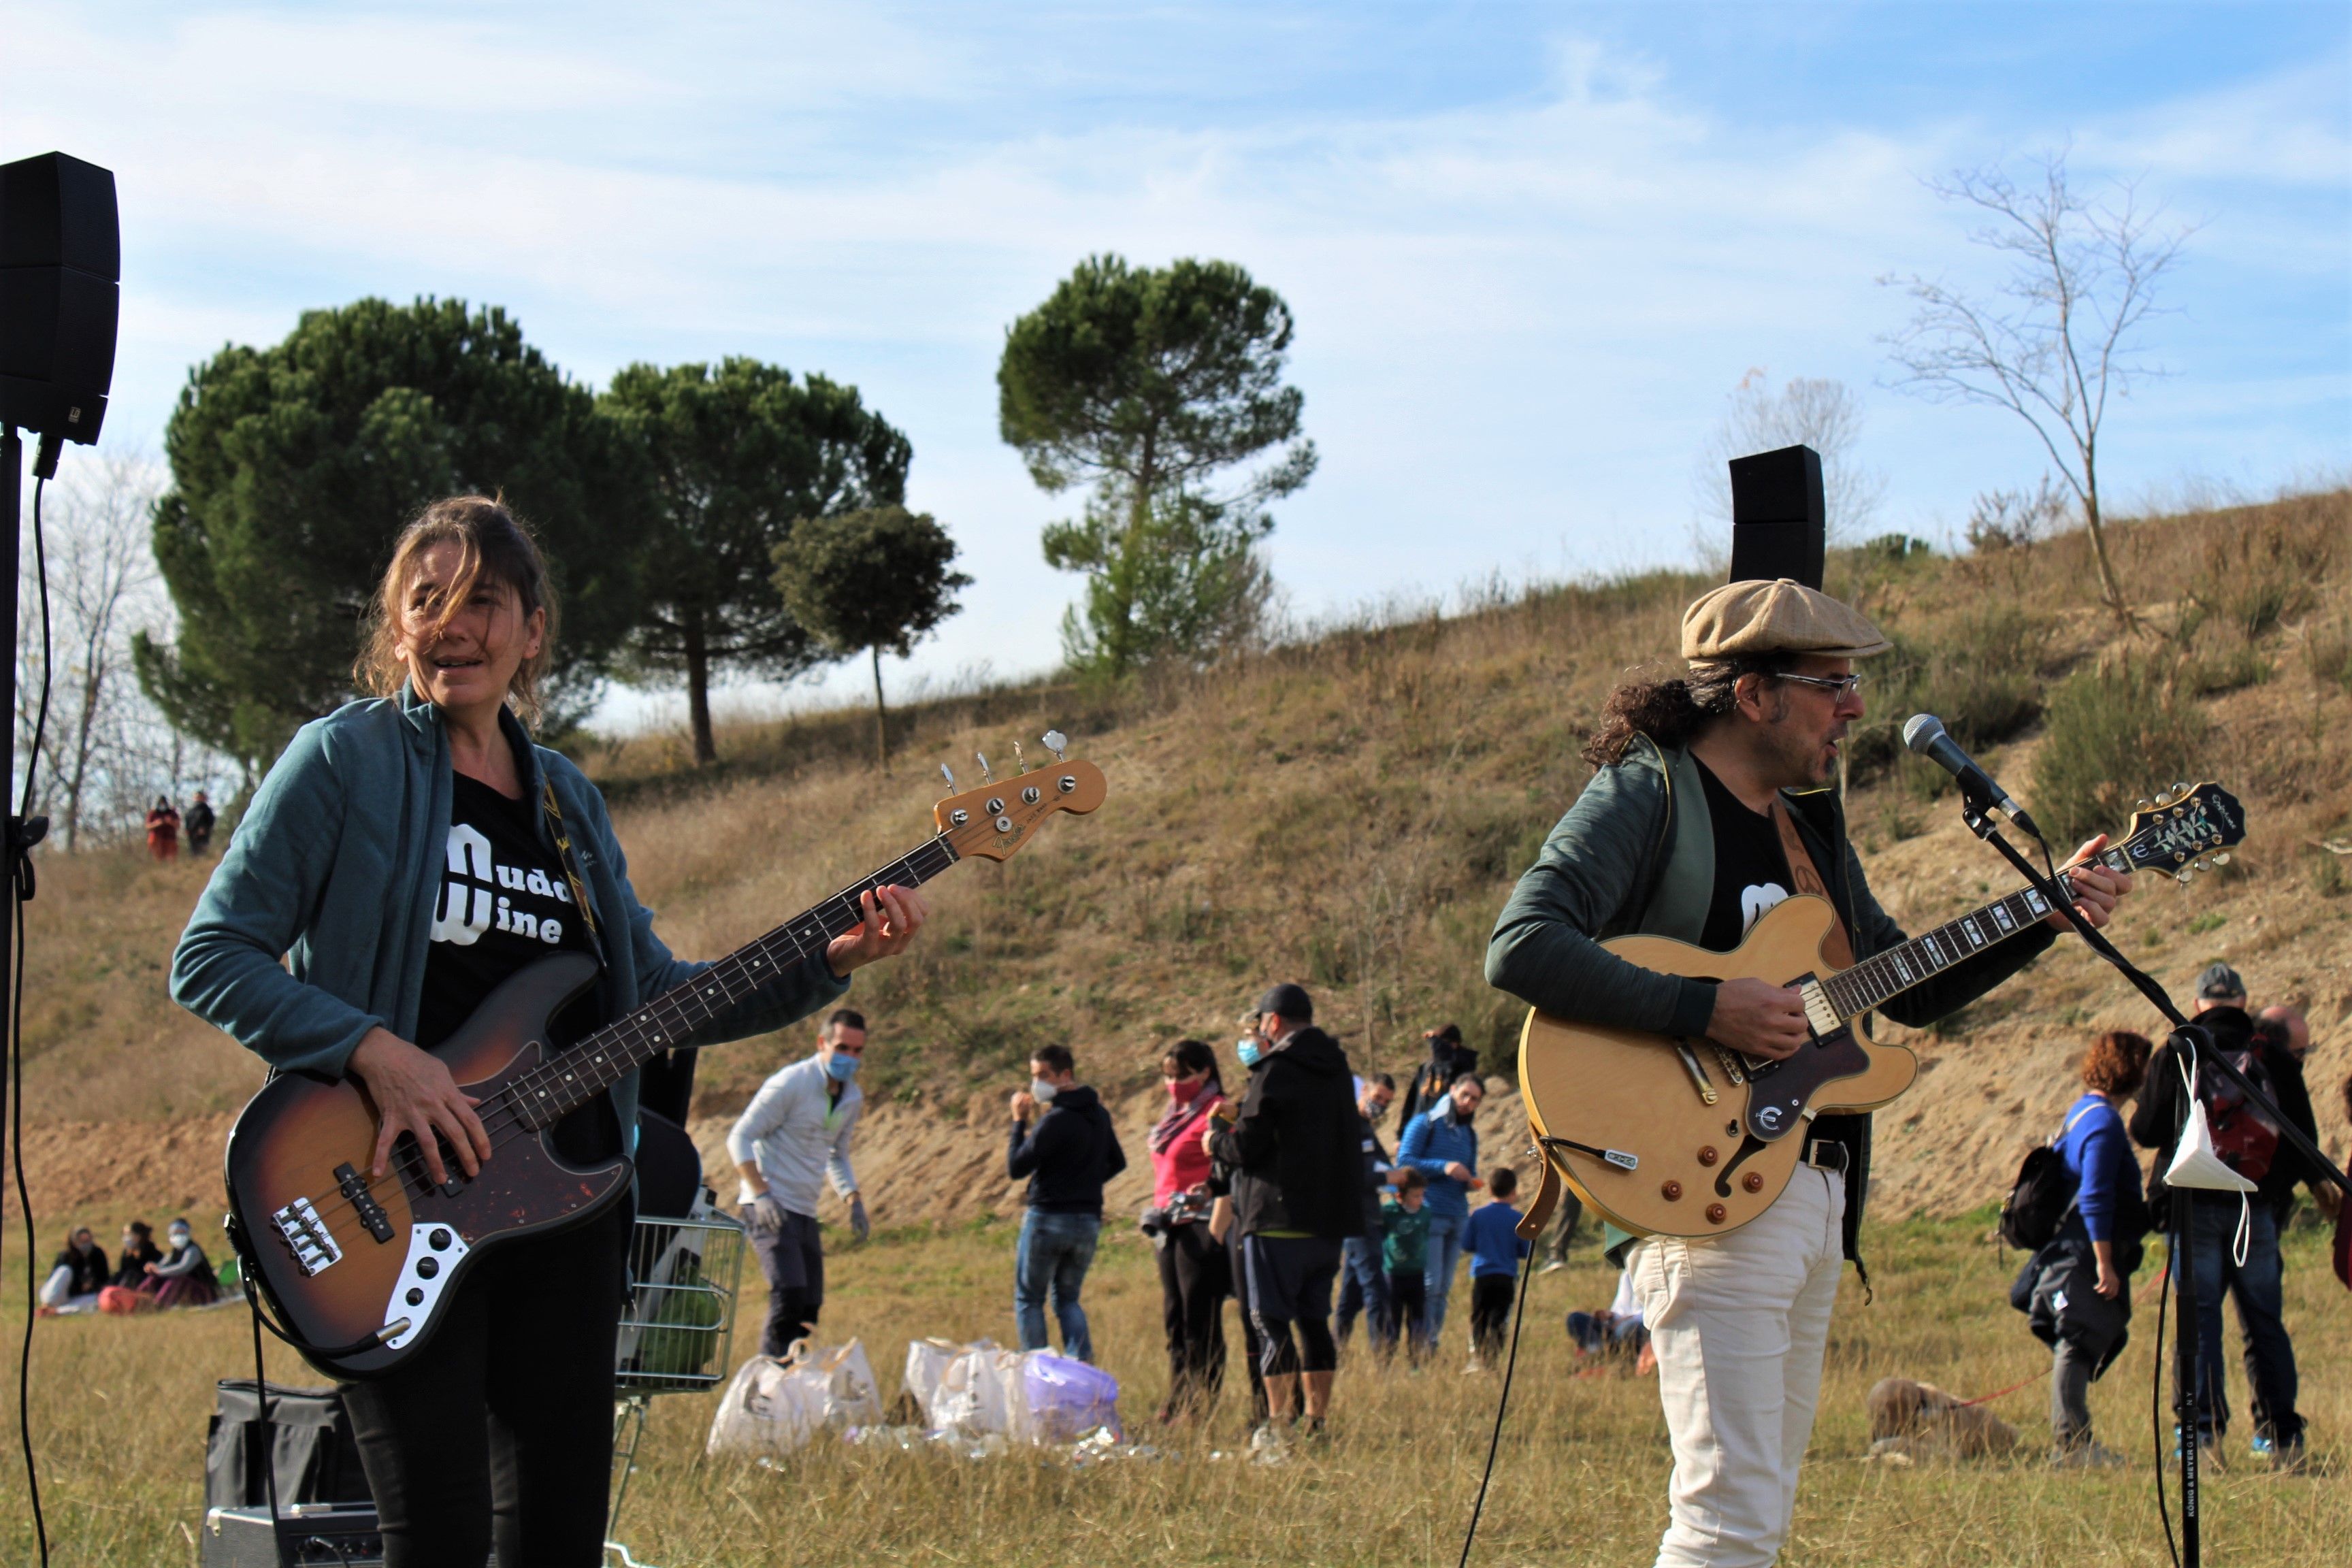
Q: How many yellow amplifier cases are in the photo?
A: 0